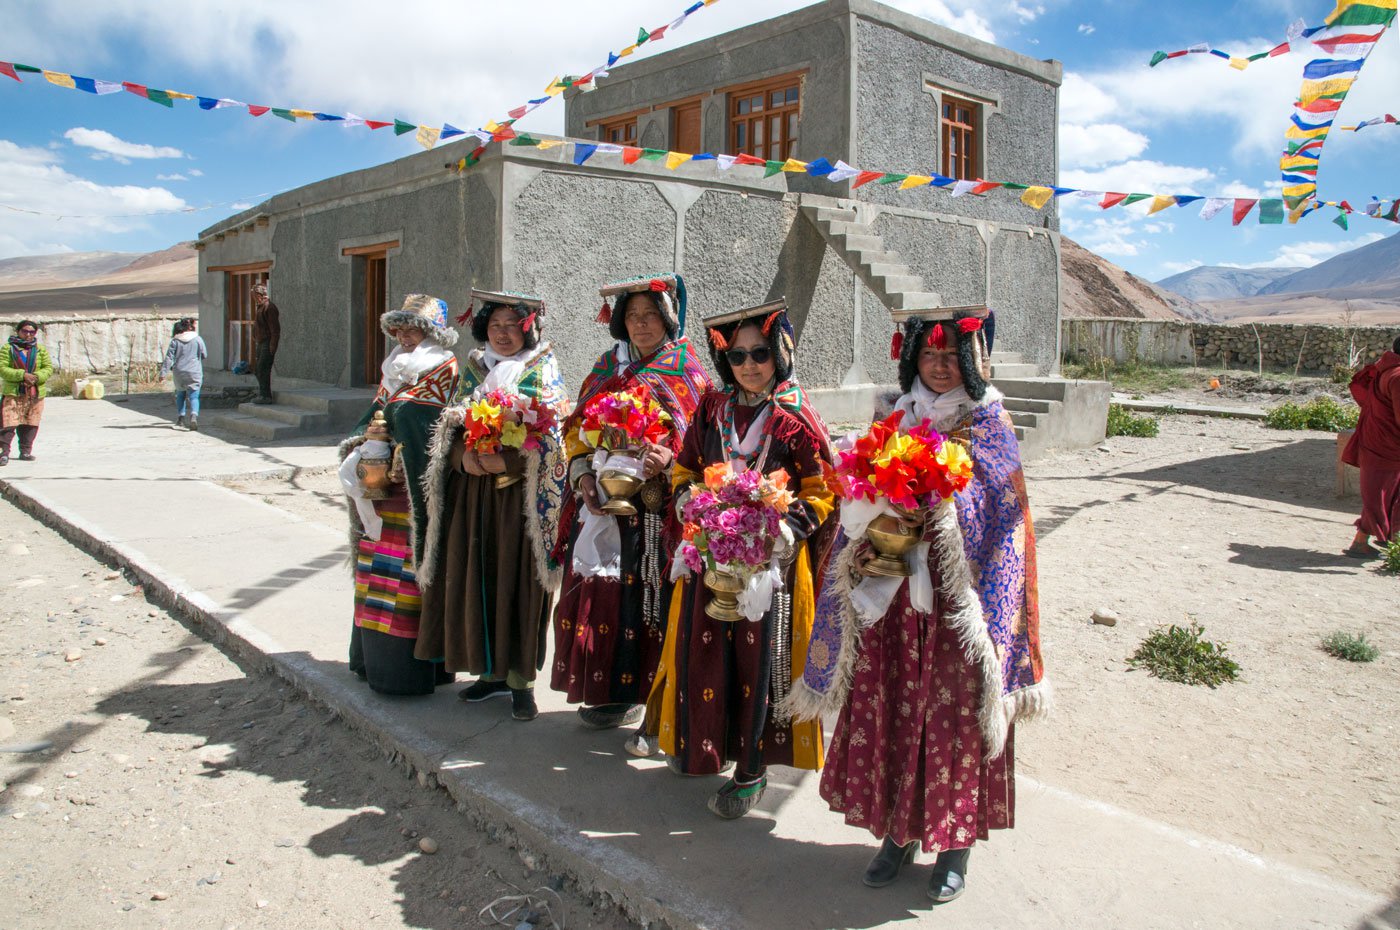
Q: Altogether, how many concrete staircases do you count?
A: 2